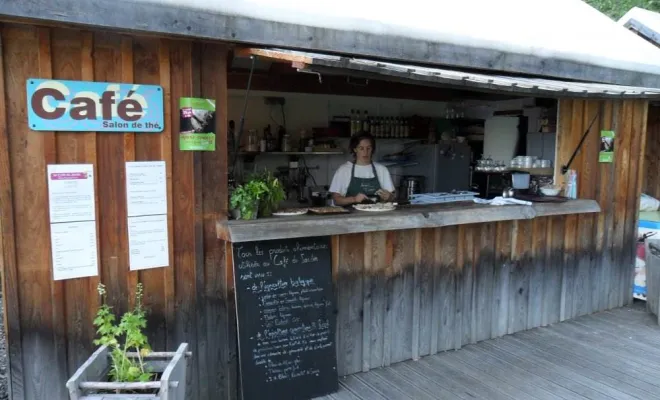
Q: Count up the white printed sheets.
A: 4